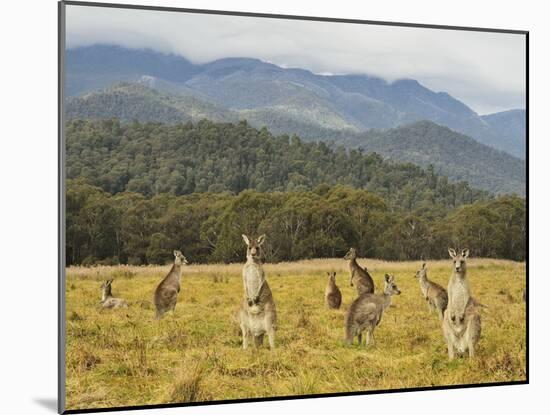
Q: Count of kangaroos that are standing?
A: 7